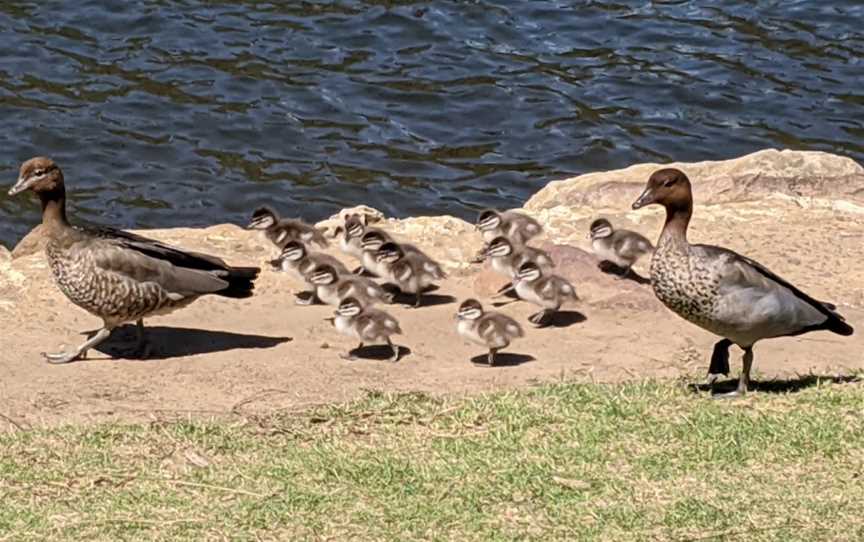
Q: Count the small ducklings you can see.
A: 12